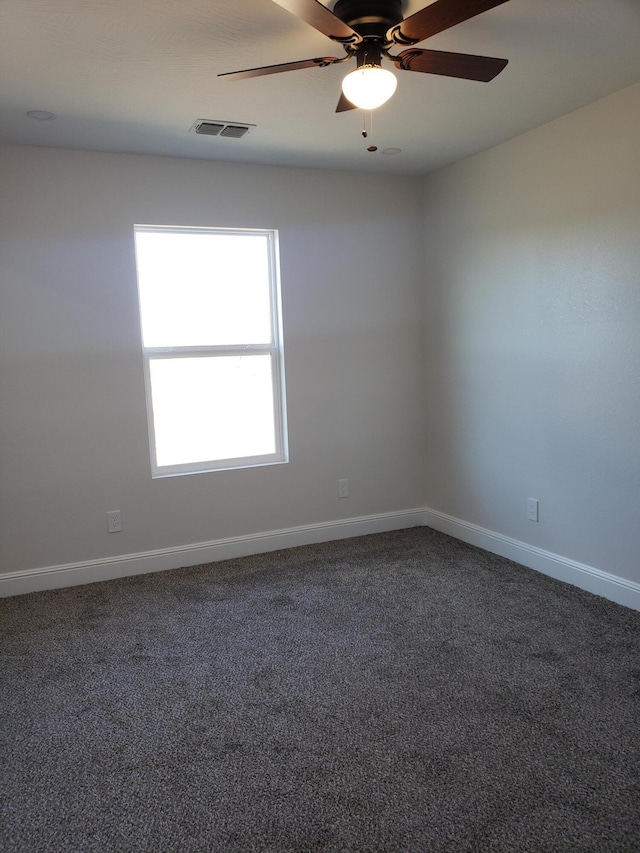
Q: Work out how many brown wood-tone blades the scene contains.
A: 5